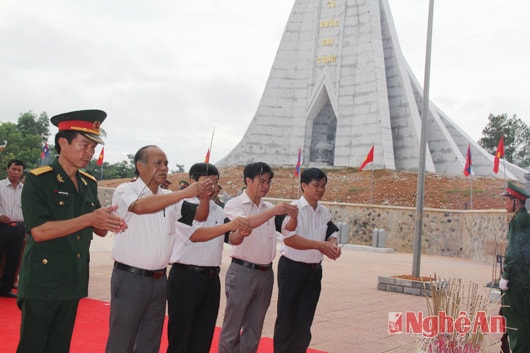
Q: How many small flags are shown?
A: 7